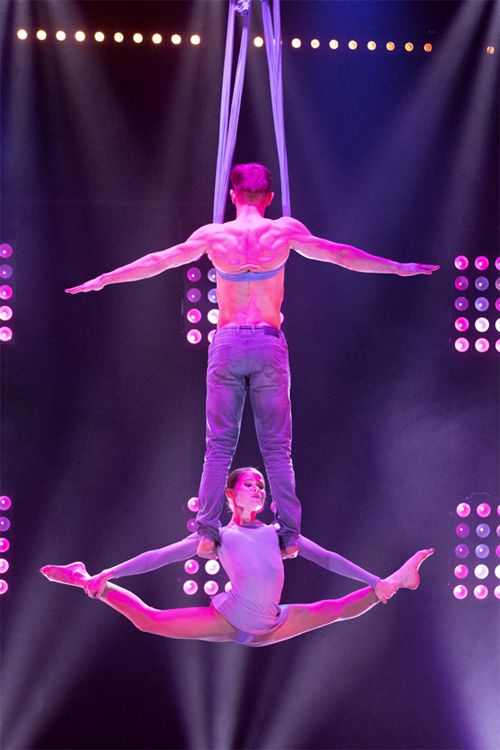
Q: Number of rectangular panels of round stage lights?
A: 6